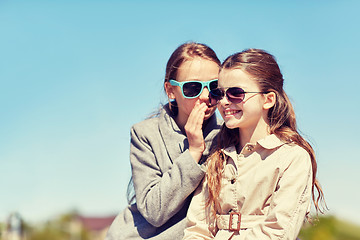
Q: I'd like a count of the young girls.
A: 2